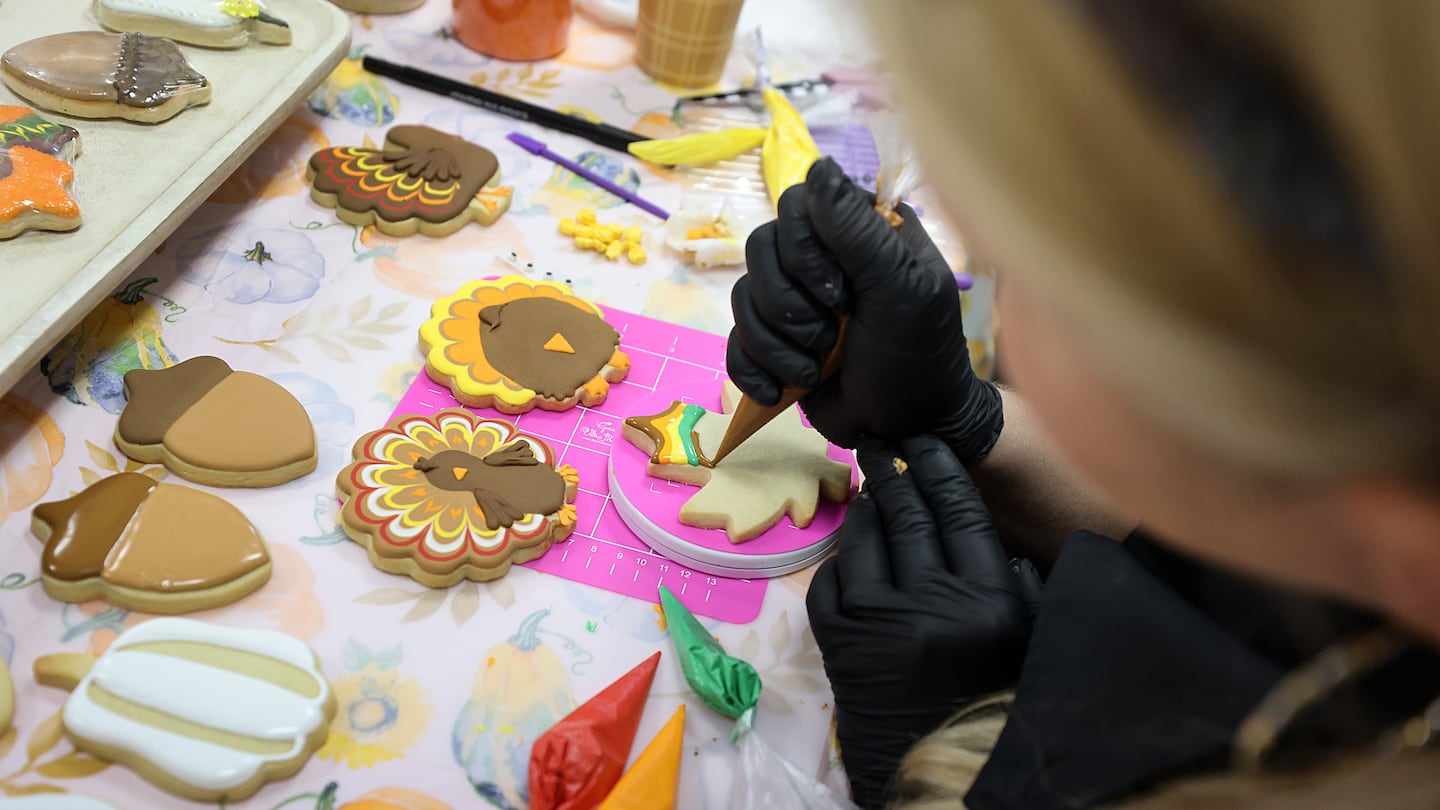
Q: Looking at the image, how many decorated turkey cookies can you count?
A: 3